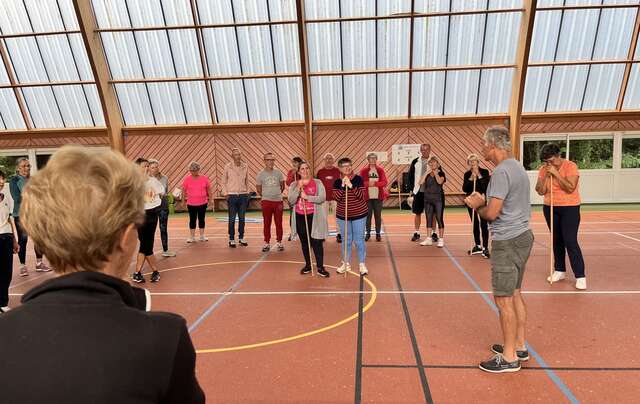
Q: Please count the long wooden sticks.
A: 4